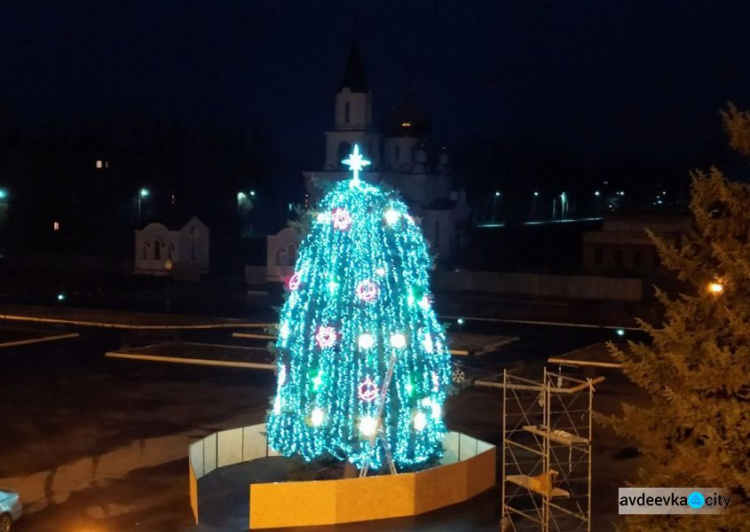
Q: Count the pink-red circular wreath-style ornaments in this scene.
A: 5